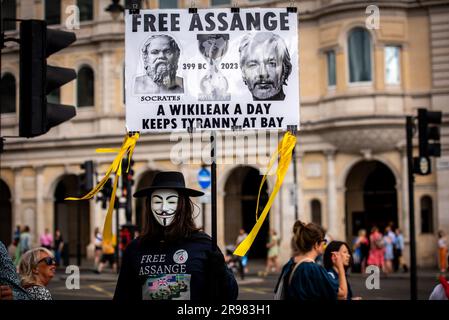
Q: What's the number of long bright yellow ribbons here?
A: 2